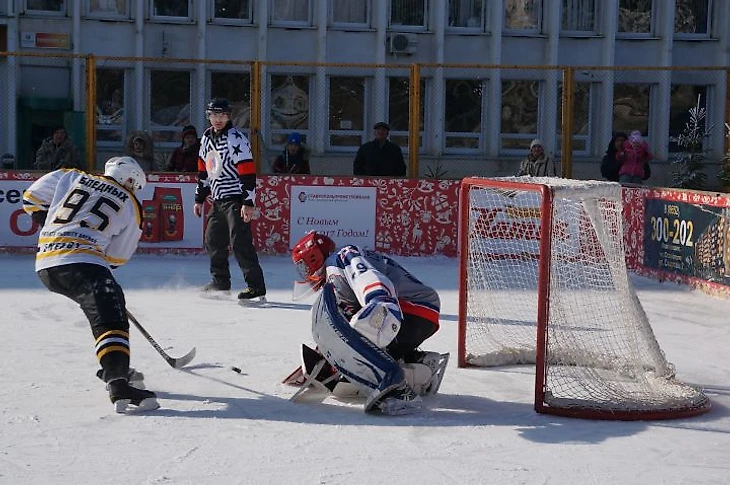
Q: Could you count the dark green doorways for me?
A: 1